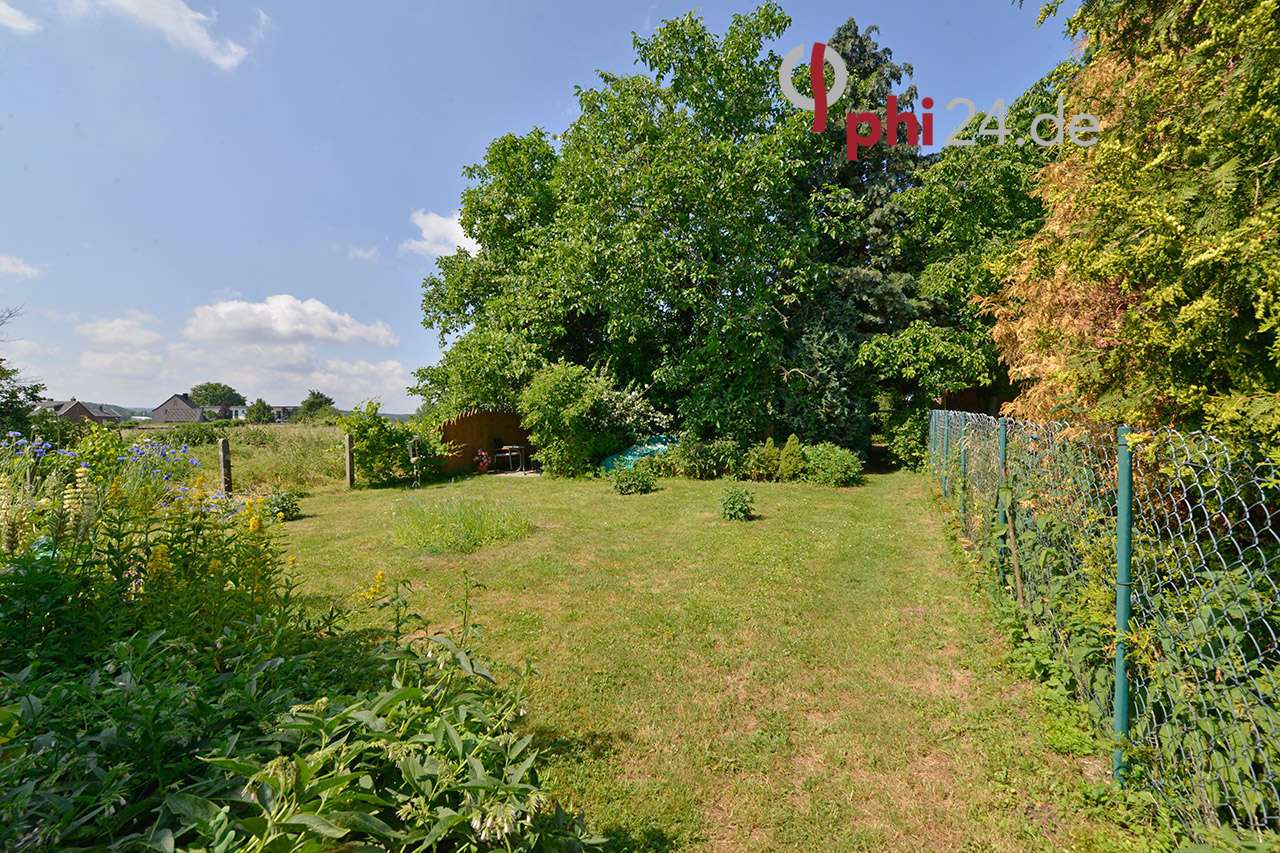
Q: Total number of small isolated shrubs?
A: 2